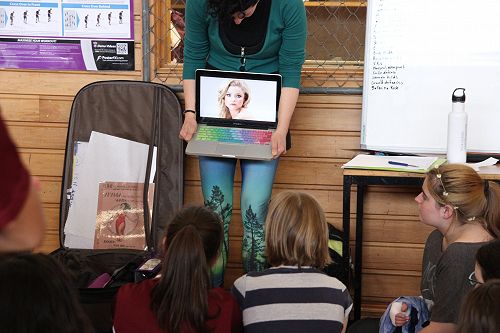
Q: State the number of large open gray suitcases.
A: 1